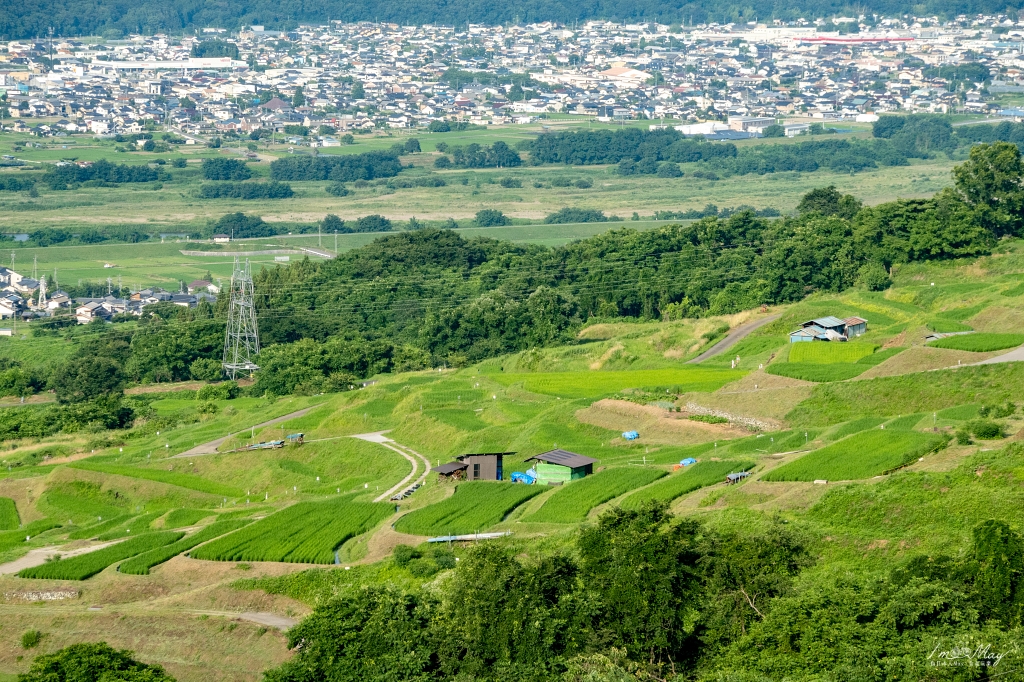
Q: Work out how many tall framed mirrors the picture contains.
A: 0